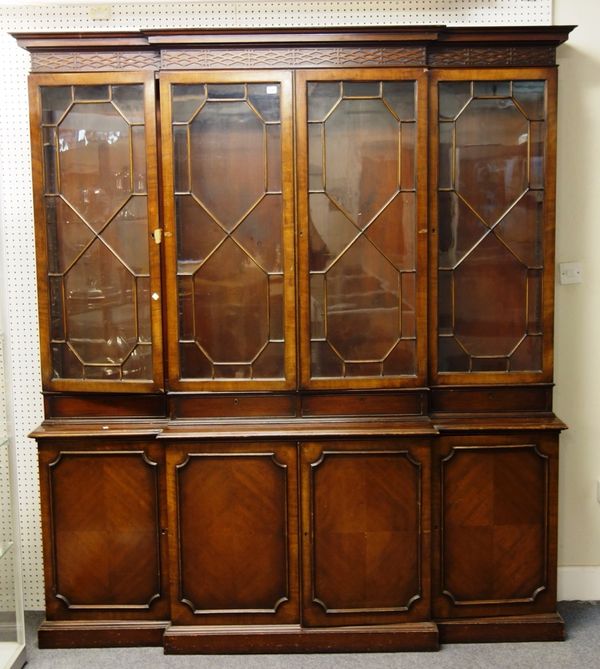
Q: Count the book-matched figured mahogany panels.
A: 4